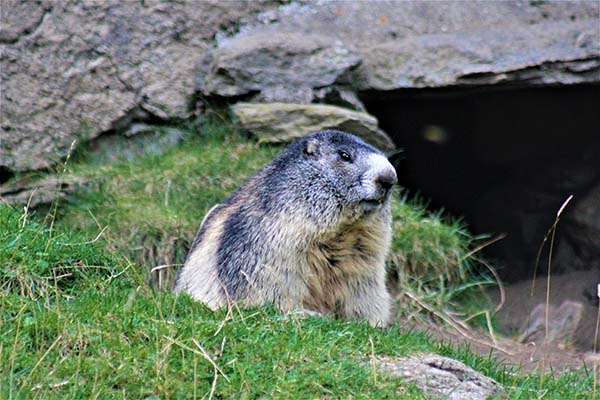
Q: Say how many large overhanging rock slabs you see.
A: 1